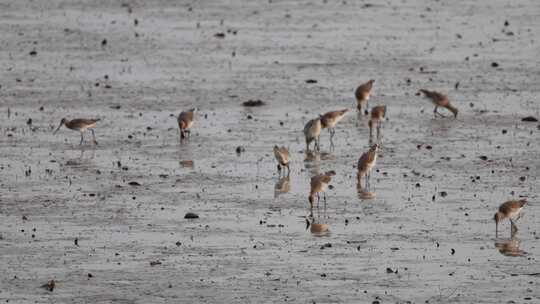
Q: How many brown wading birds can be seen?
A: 11